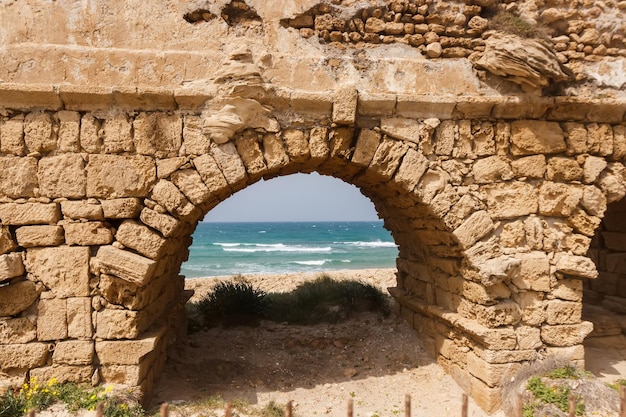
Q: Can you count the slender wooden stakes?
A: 11